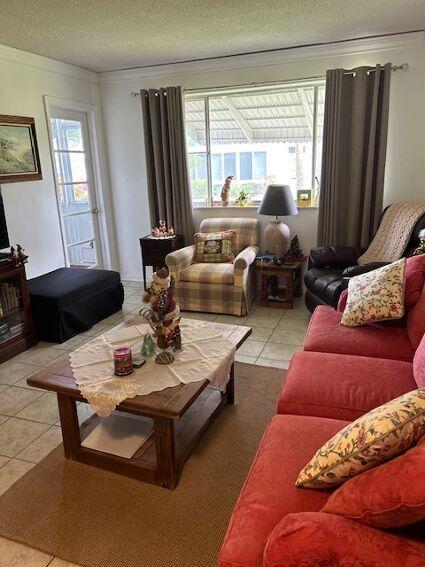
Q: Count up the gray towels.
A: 0